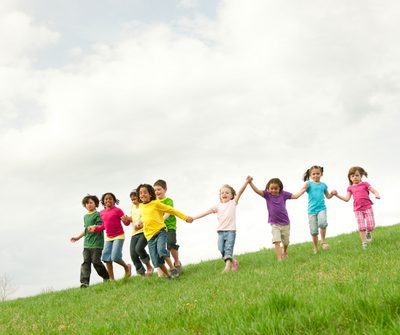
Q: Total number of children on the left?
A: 5